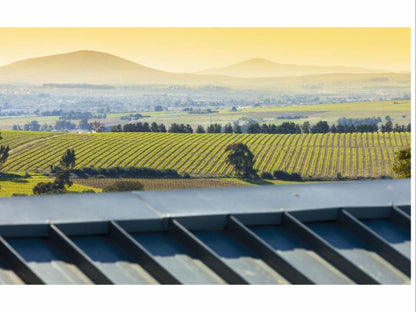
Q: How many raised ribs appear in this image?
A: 8